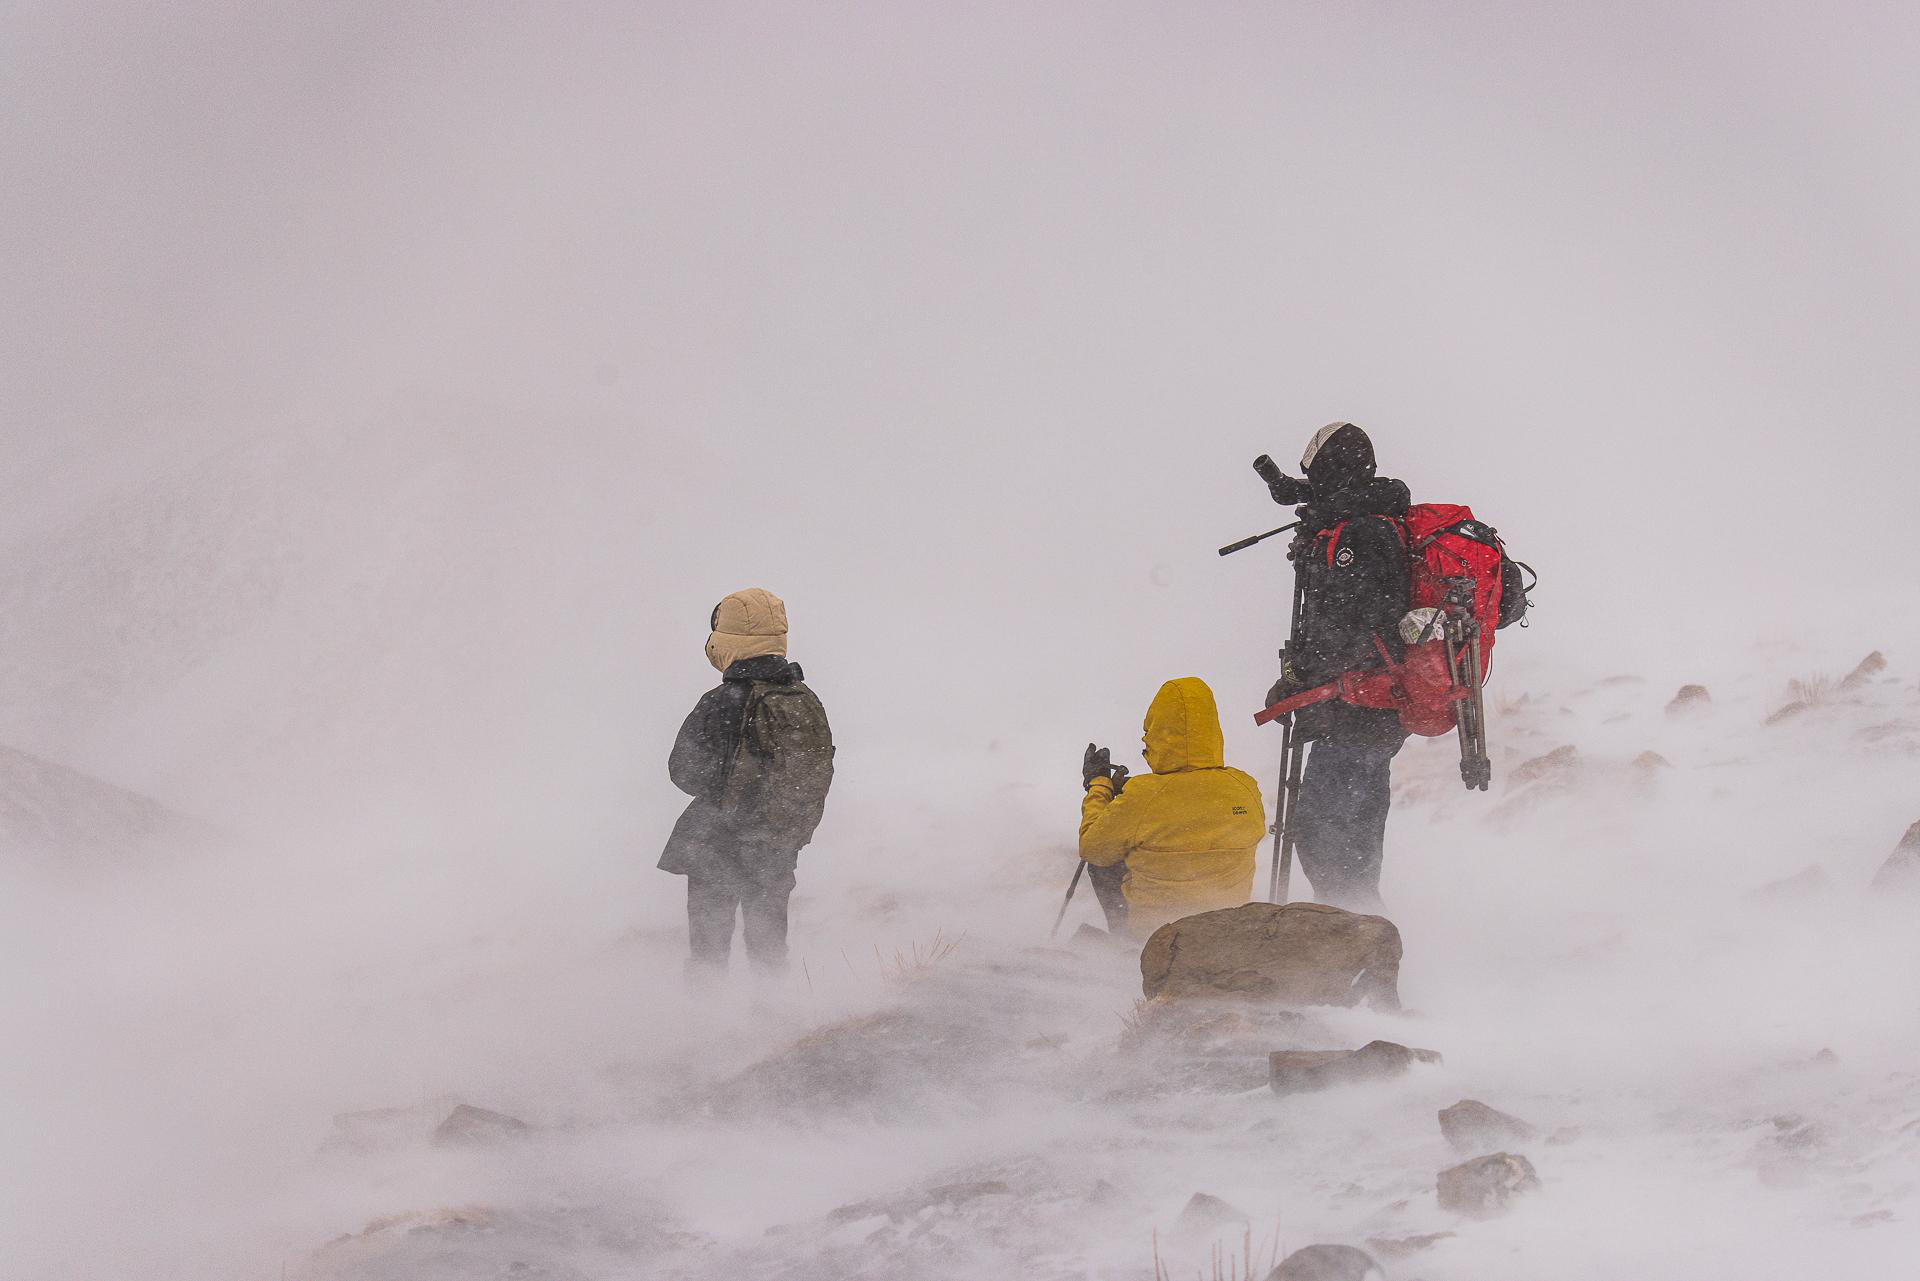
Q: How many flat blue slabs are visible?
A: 0